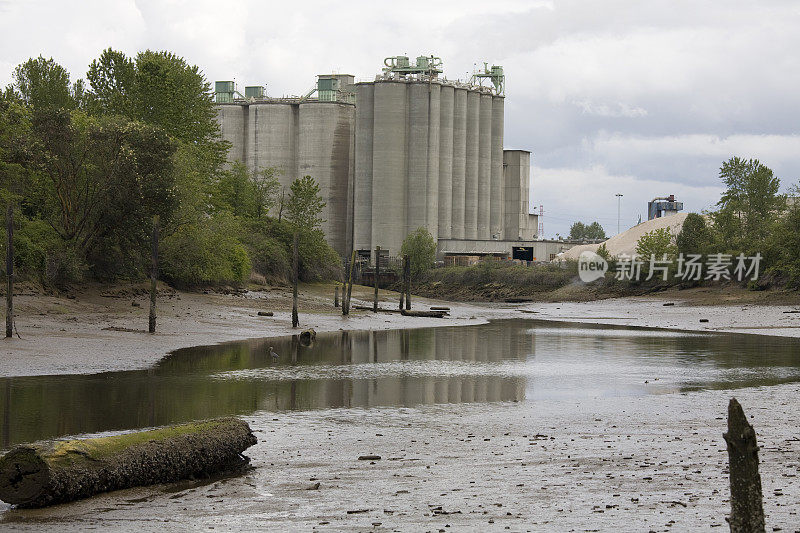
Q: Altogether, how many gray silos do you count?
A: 12